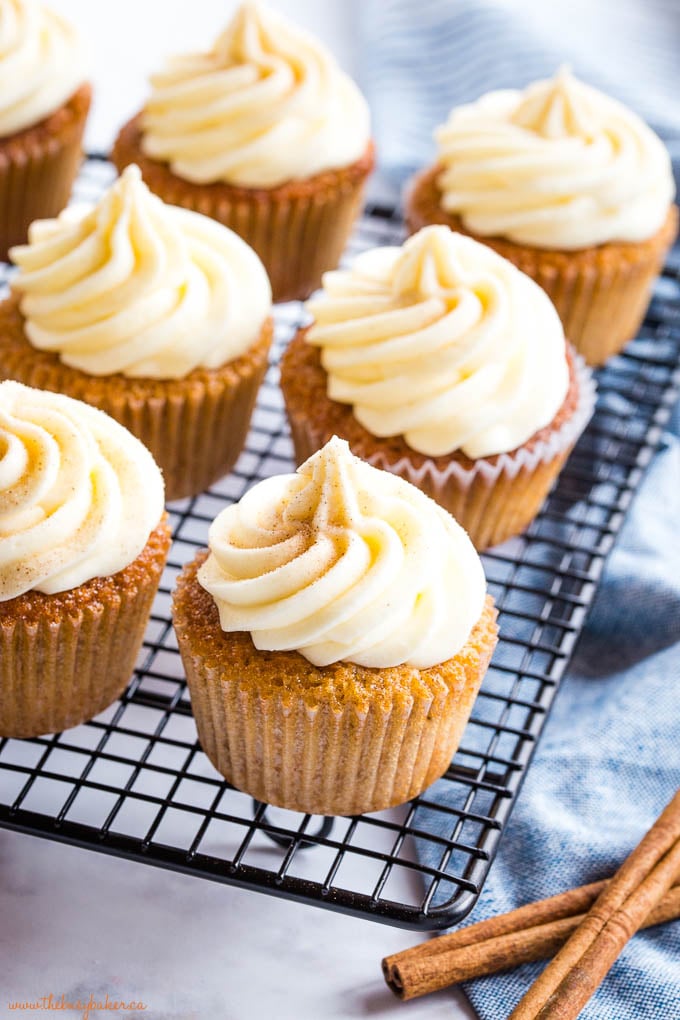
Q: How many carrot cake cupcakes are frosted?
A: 7